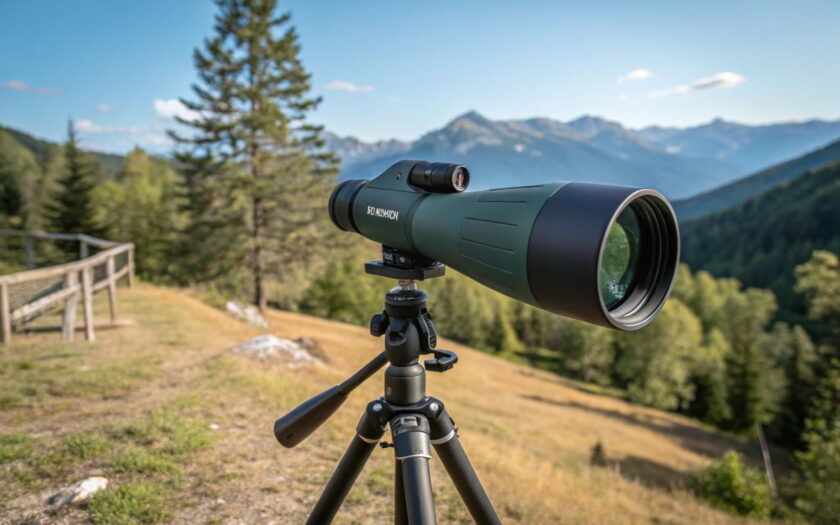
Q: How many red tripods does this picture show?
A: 0